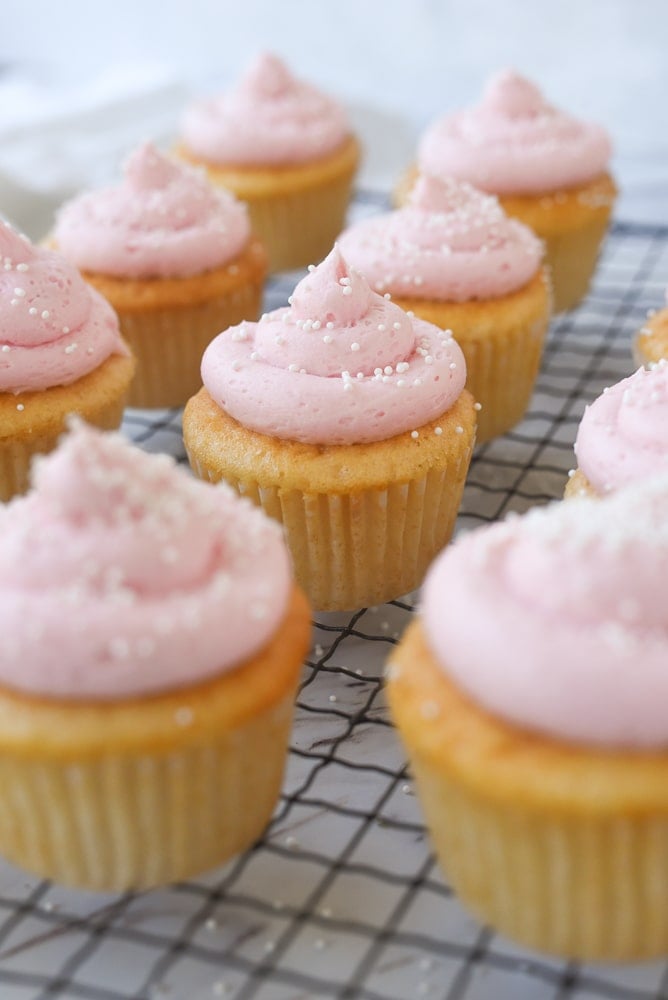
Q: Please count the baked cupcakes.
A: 10